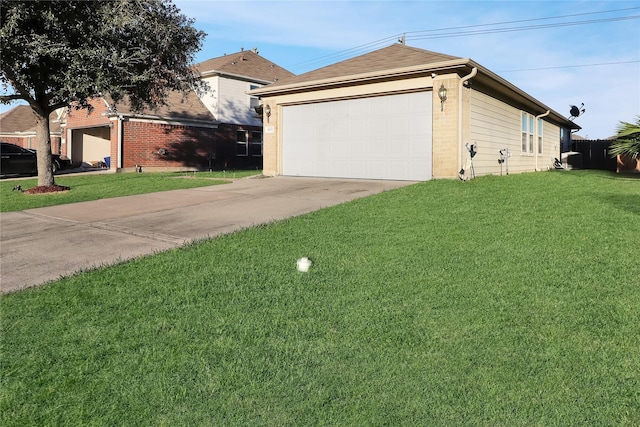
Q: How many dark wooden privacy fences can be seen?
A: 1